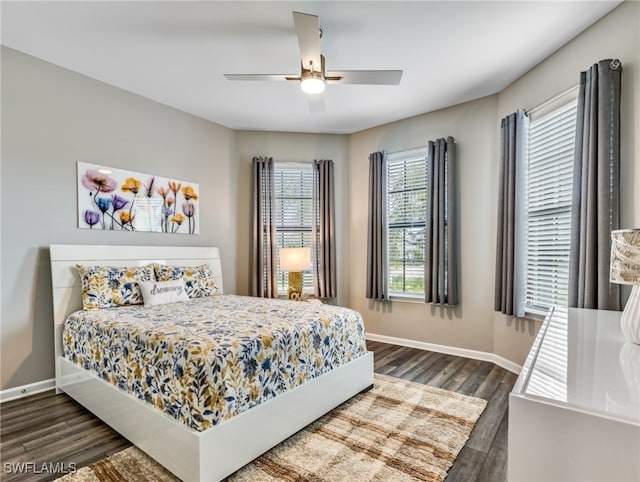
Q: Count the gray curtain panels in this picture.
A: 6